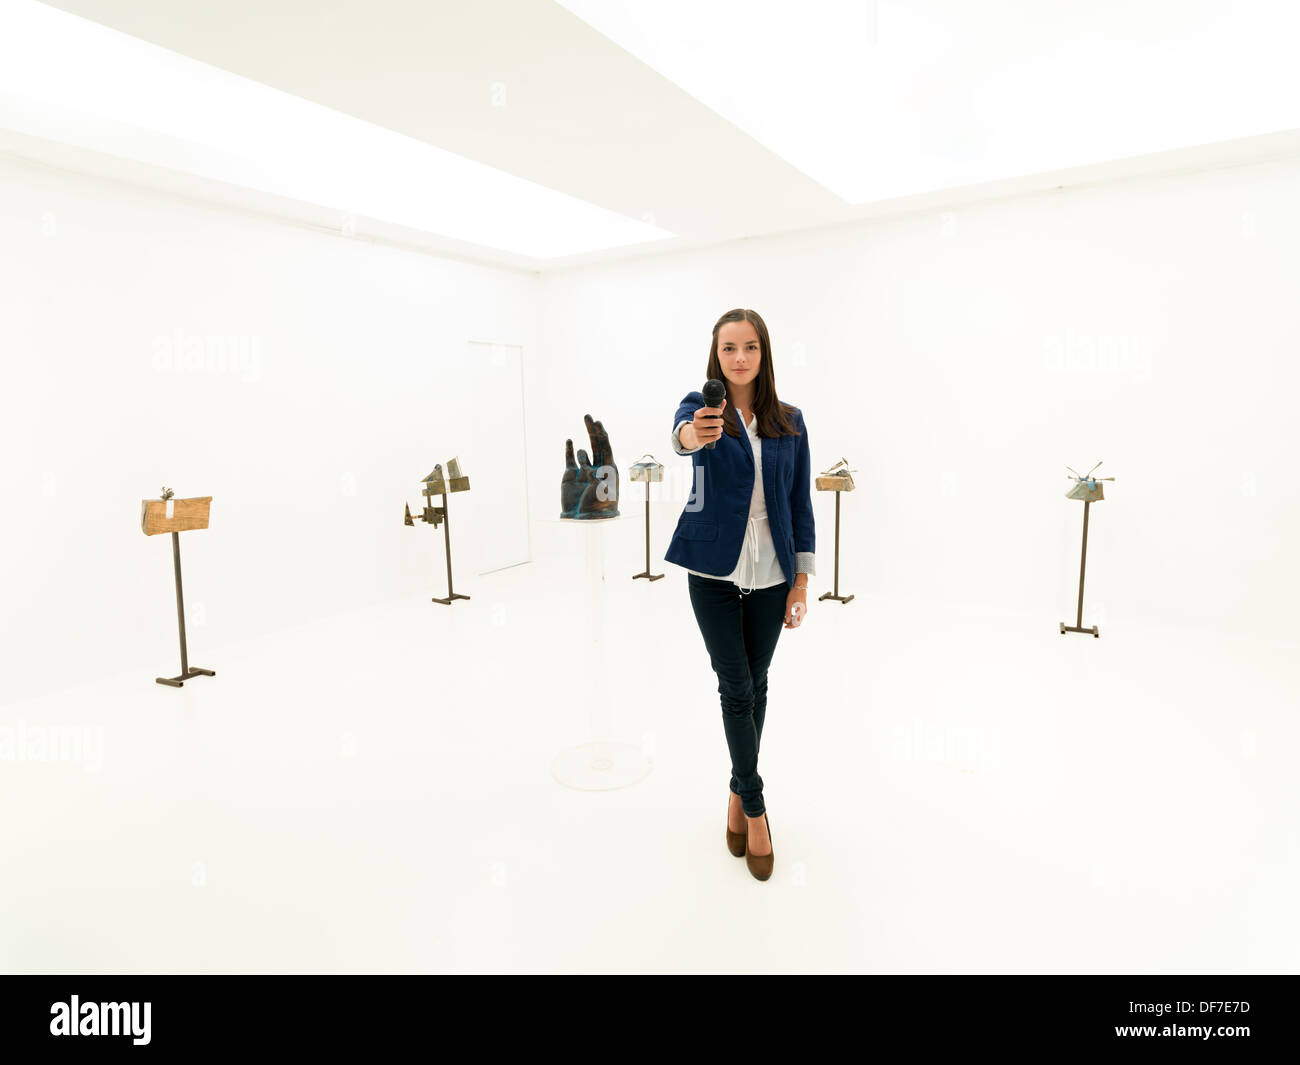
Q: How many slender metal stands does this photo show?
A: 5